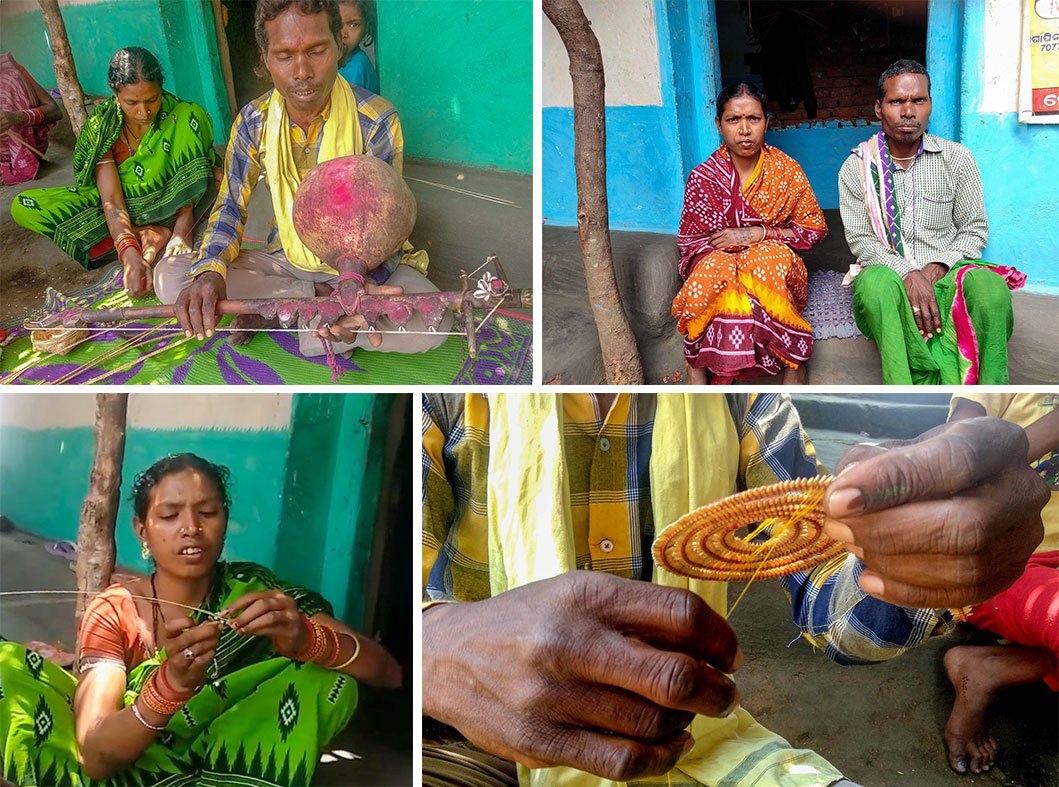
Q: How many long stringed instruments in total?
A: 1